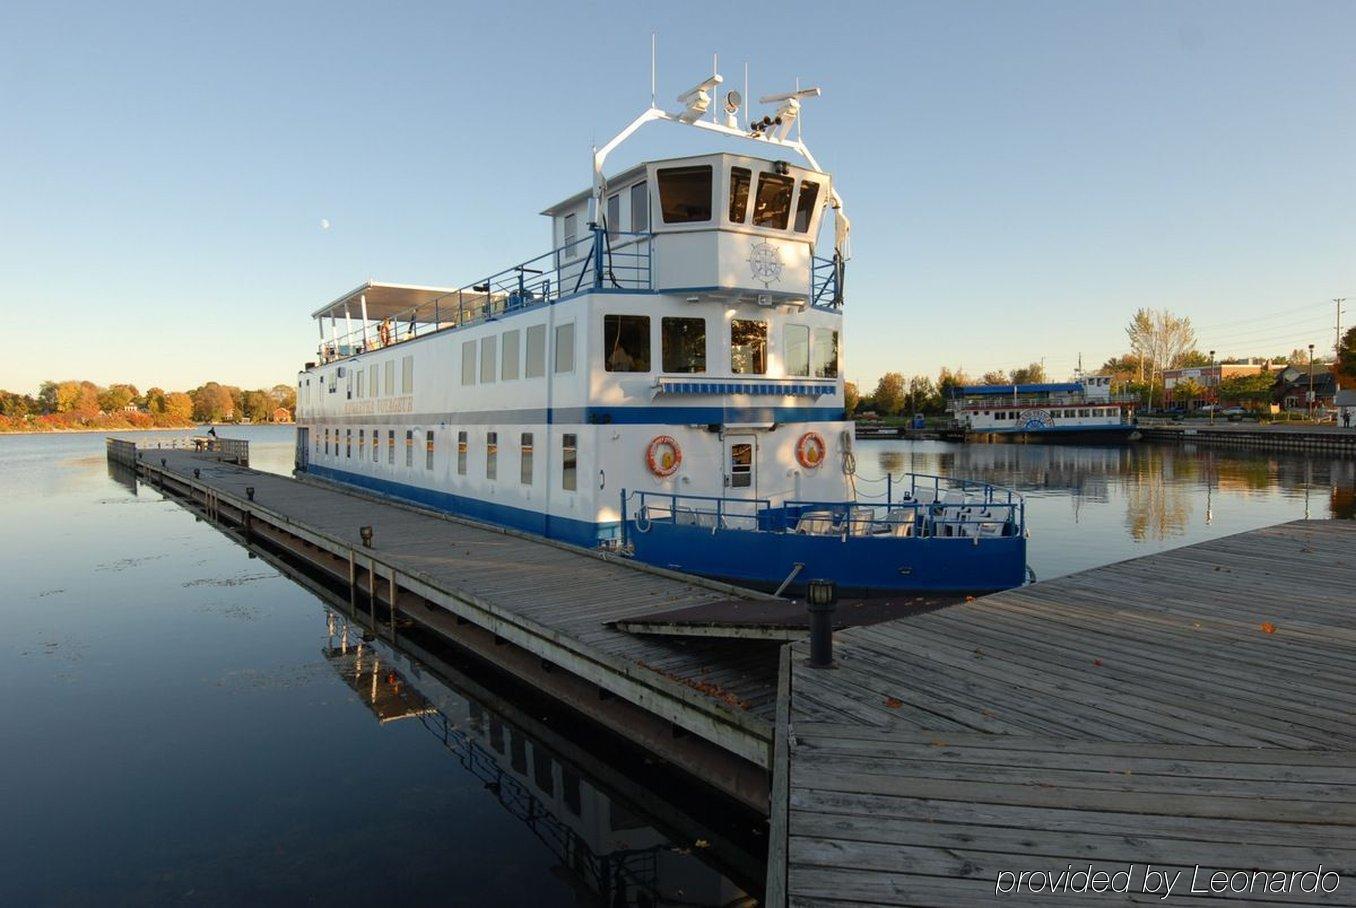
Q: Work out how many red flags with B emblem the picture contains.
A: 0